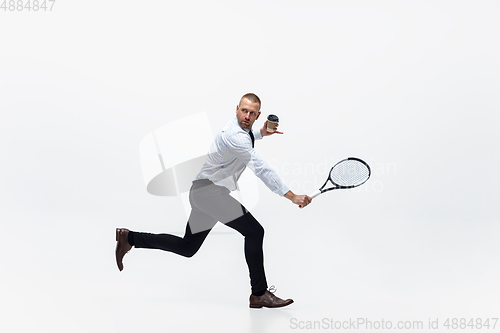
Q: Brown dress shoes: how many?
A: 2